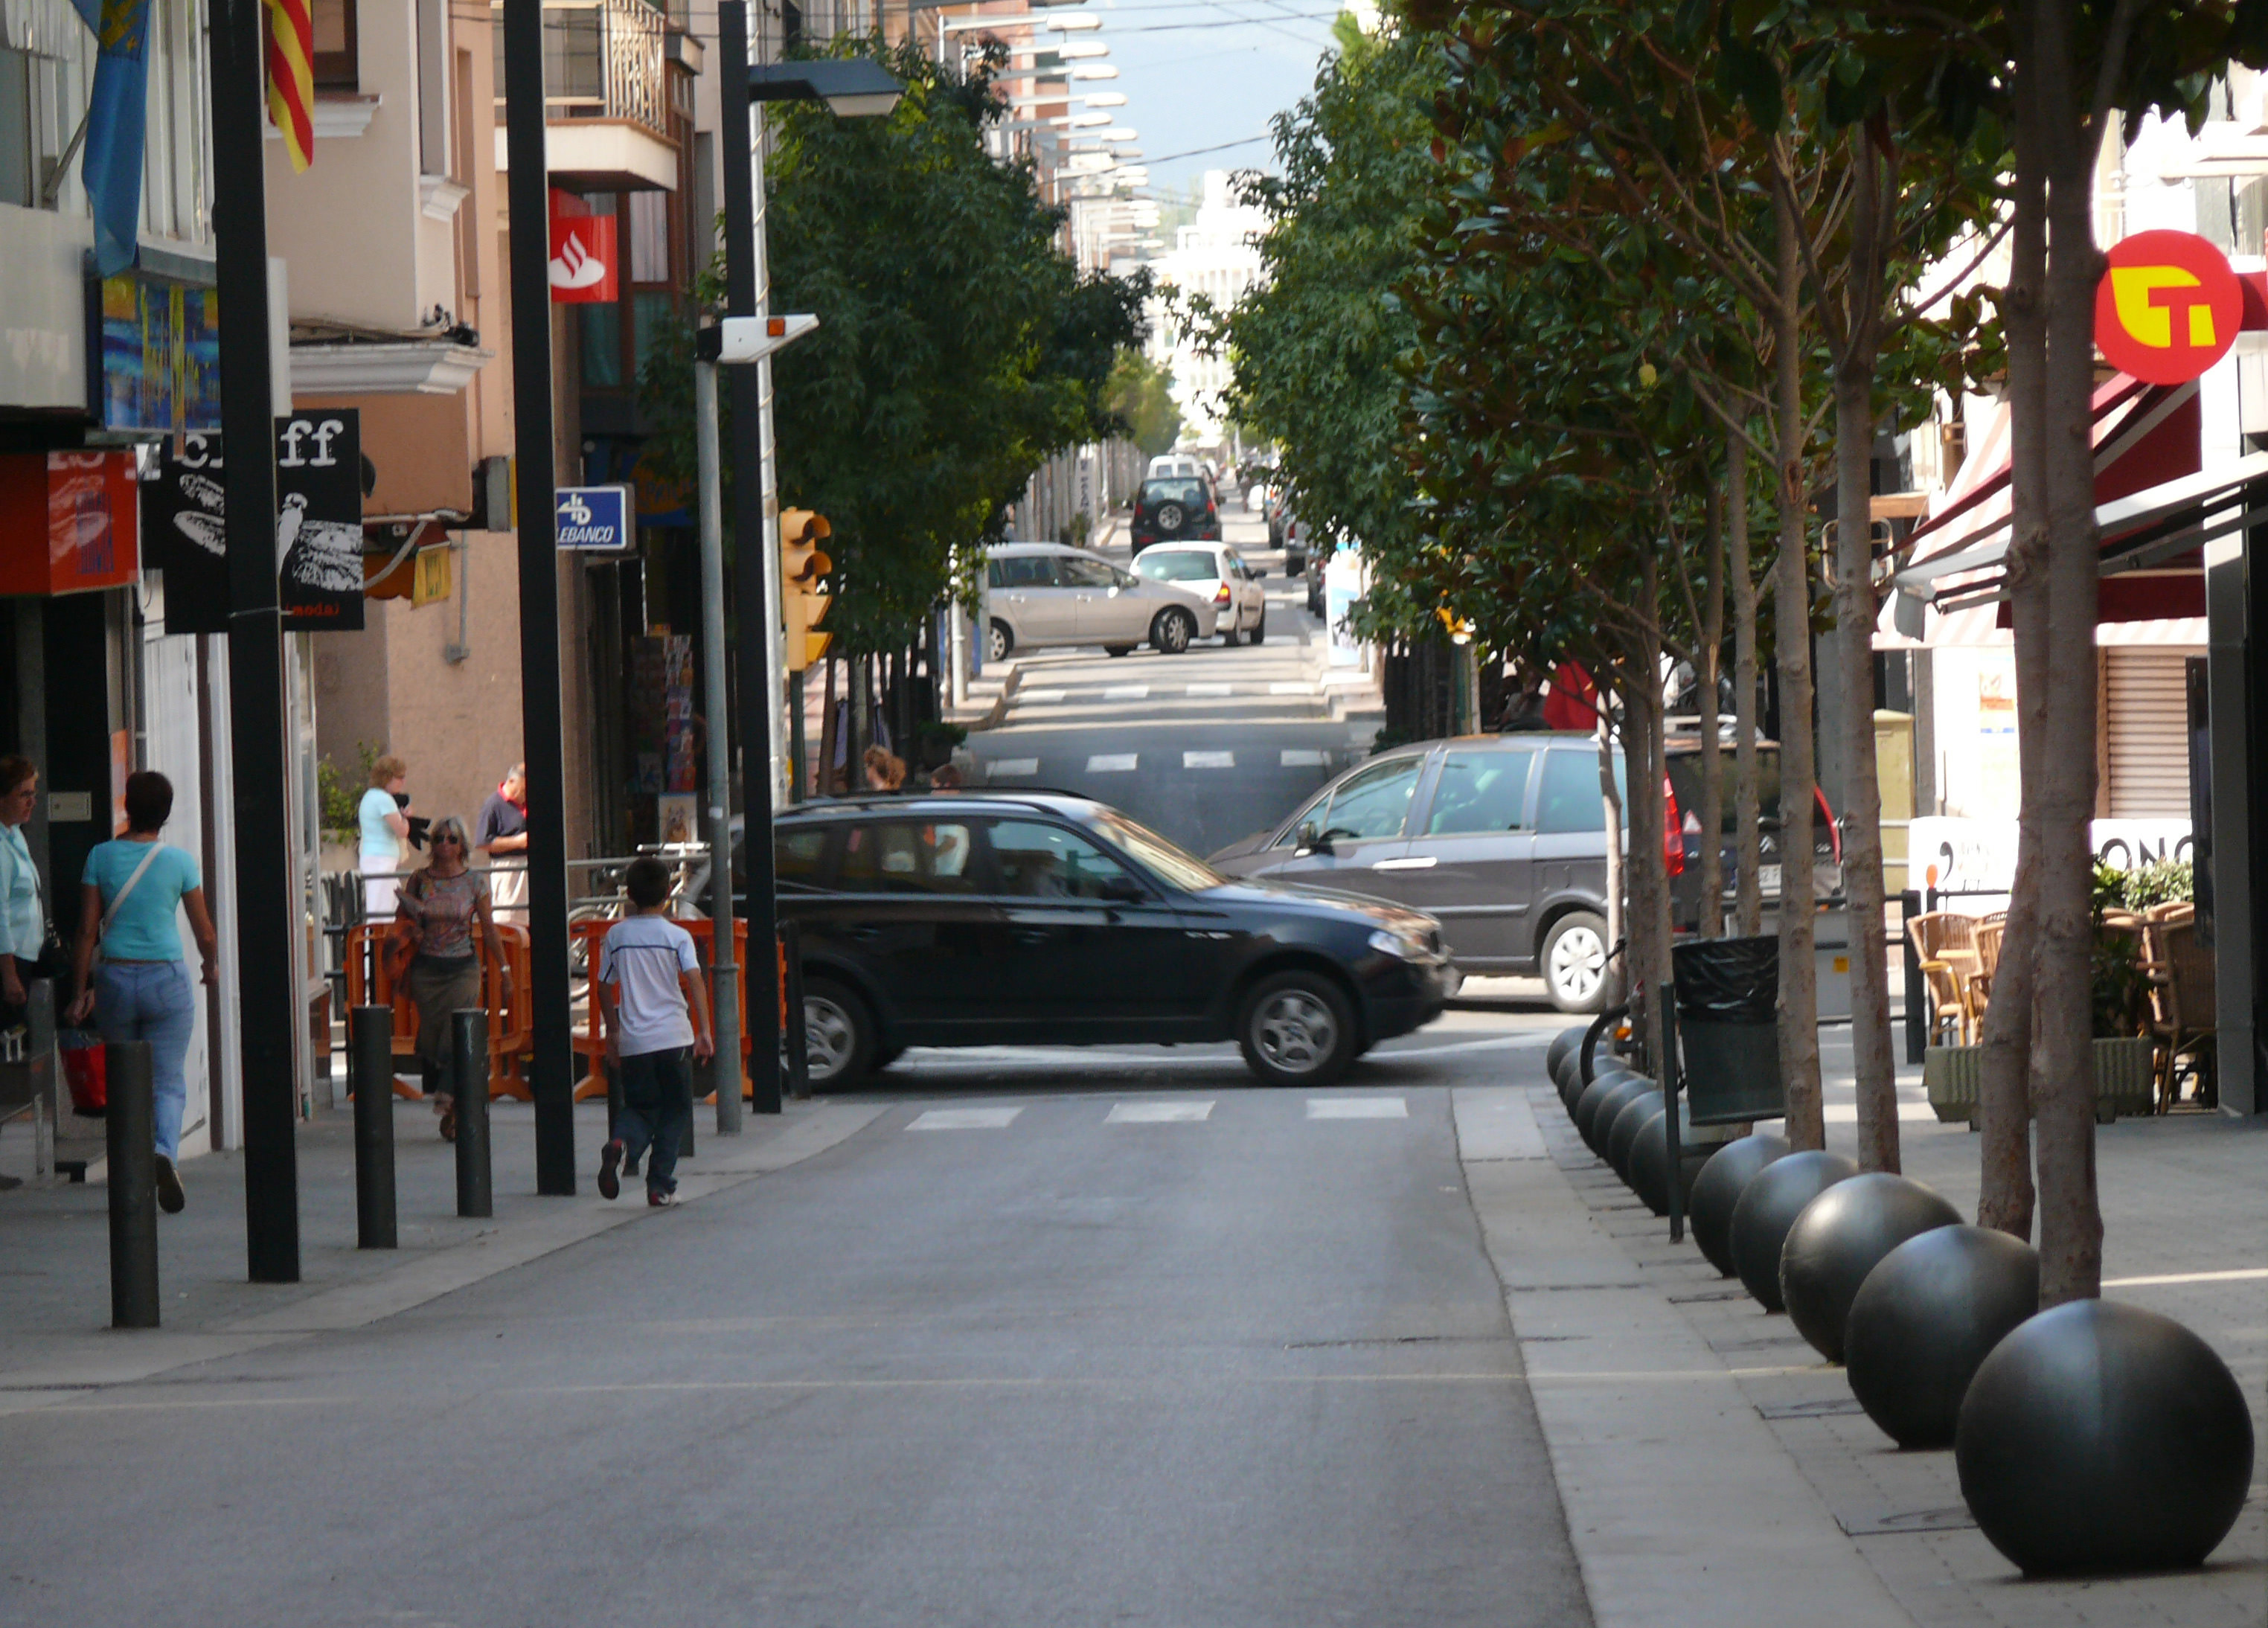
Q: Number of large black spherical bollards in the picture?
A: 12